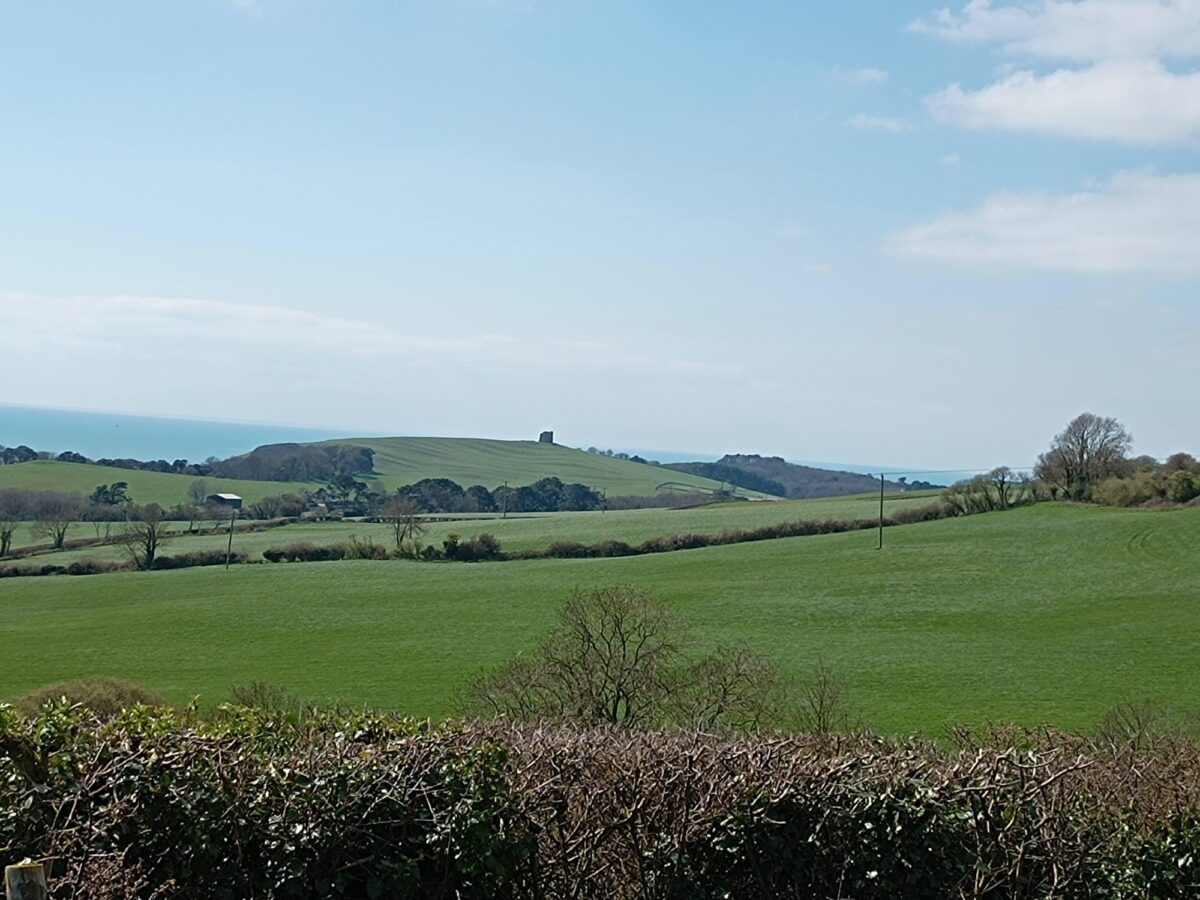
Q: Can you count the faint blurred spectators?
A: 0